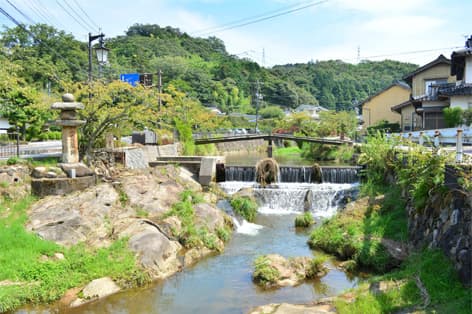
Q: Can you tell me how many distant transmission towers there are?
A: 2